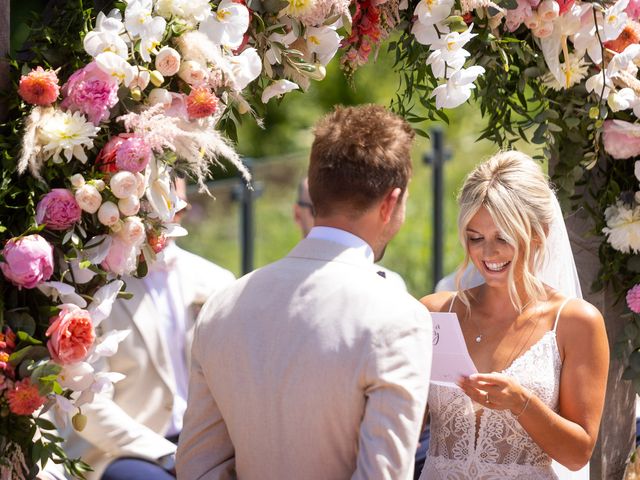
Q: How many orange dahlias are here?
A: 3